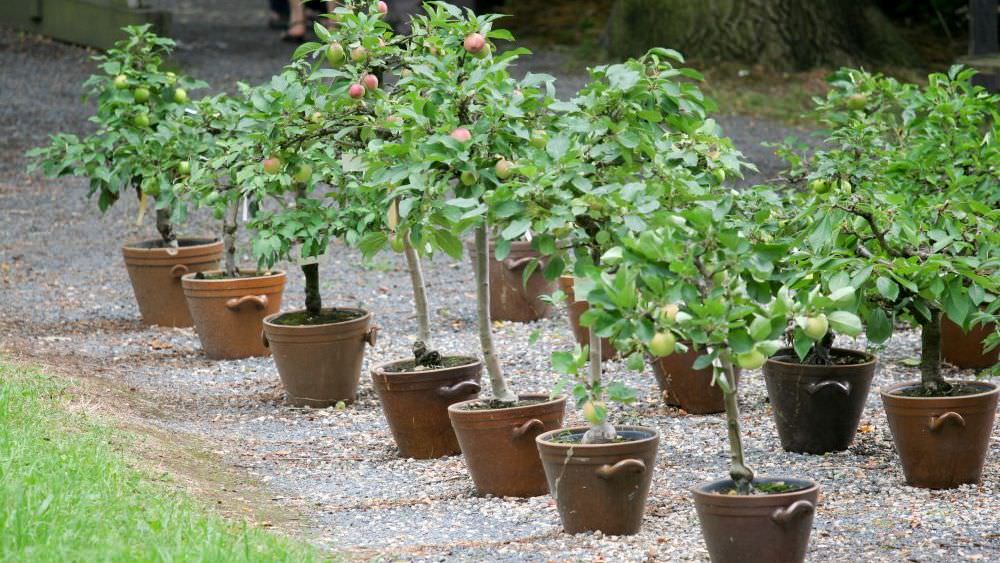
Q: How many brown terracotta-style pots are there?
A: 13